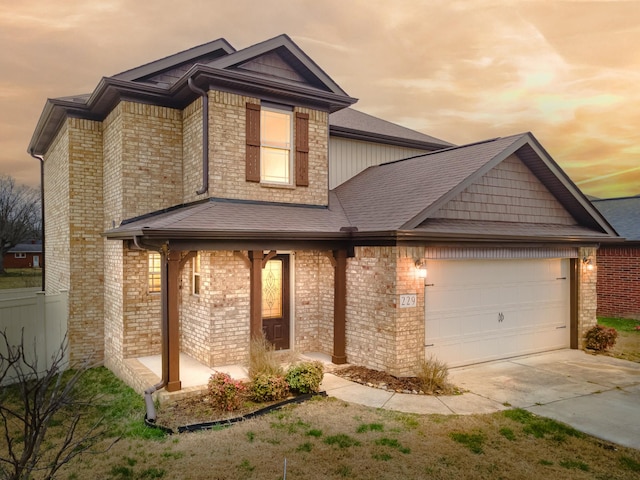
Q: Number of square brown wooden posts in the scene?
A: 3